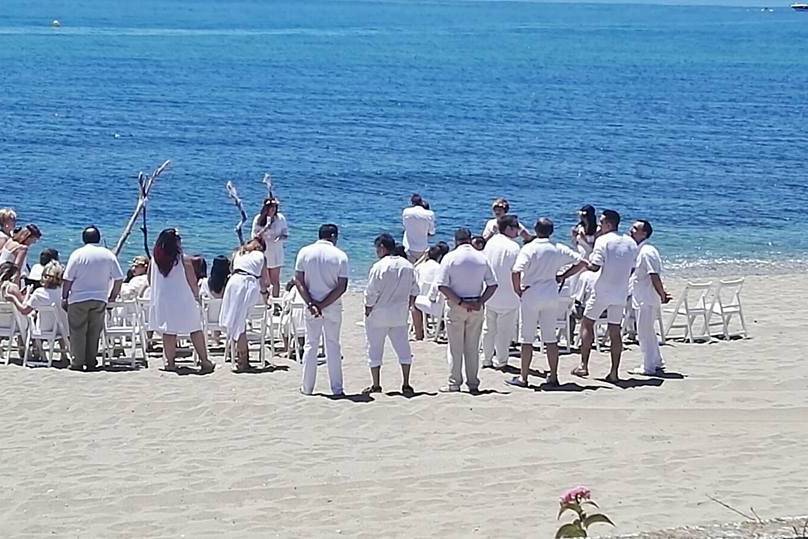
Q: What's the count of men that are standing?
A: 9